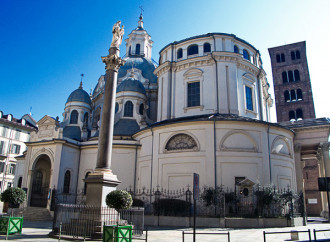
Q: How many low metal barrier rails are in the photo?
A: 4